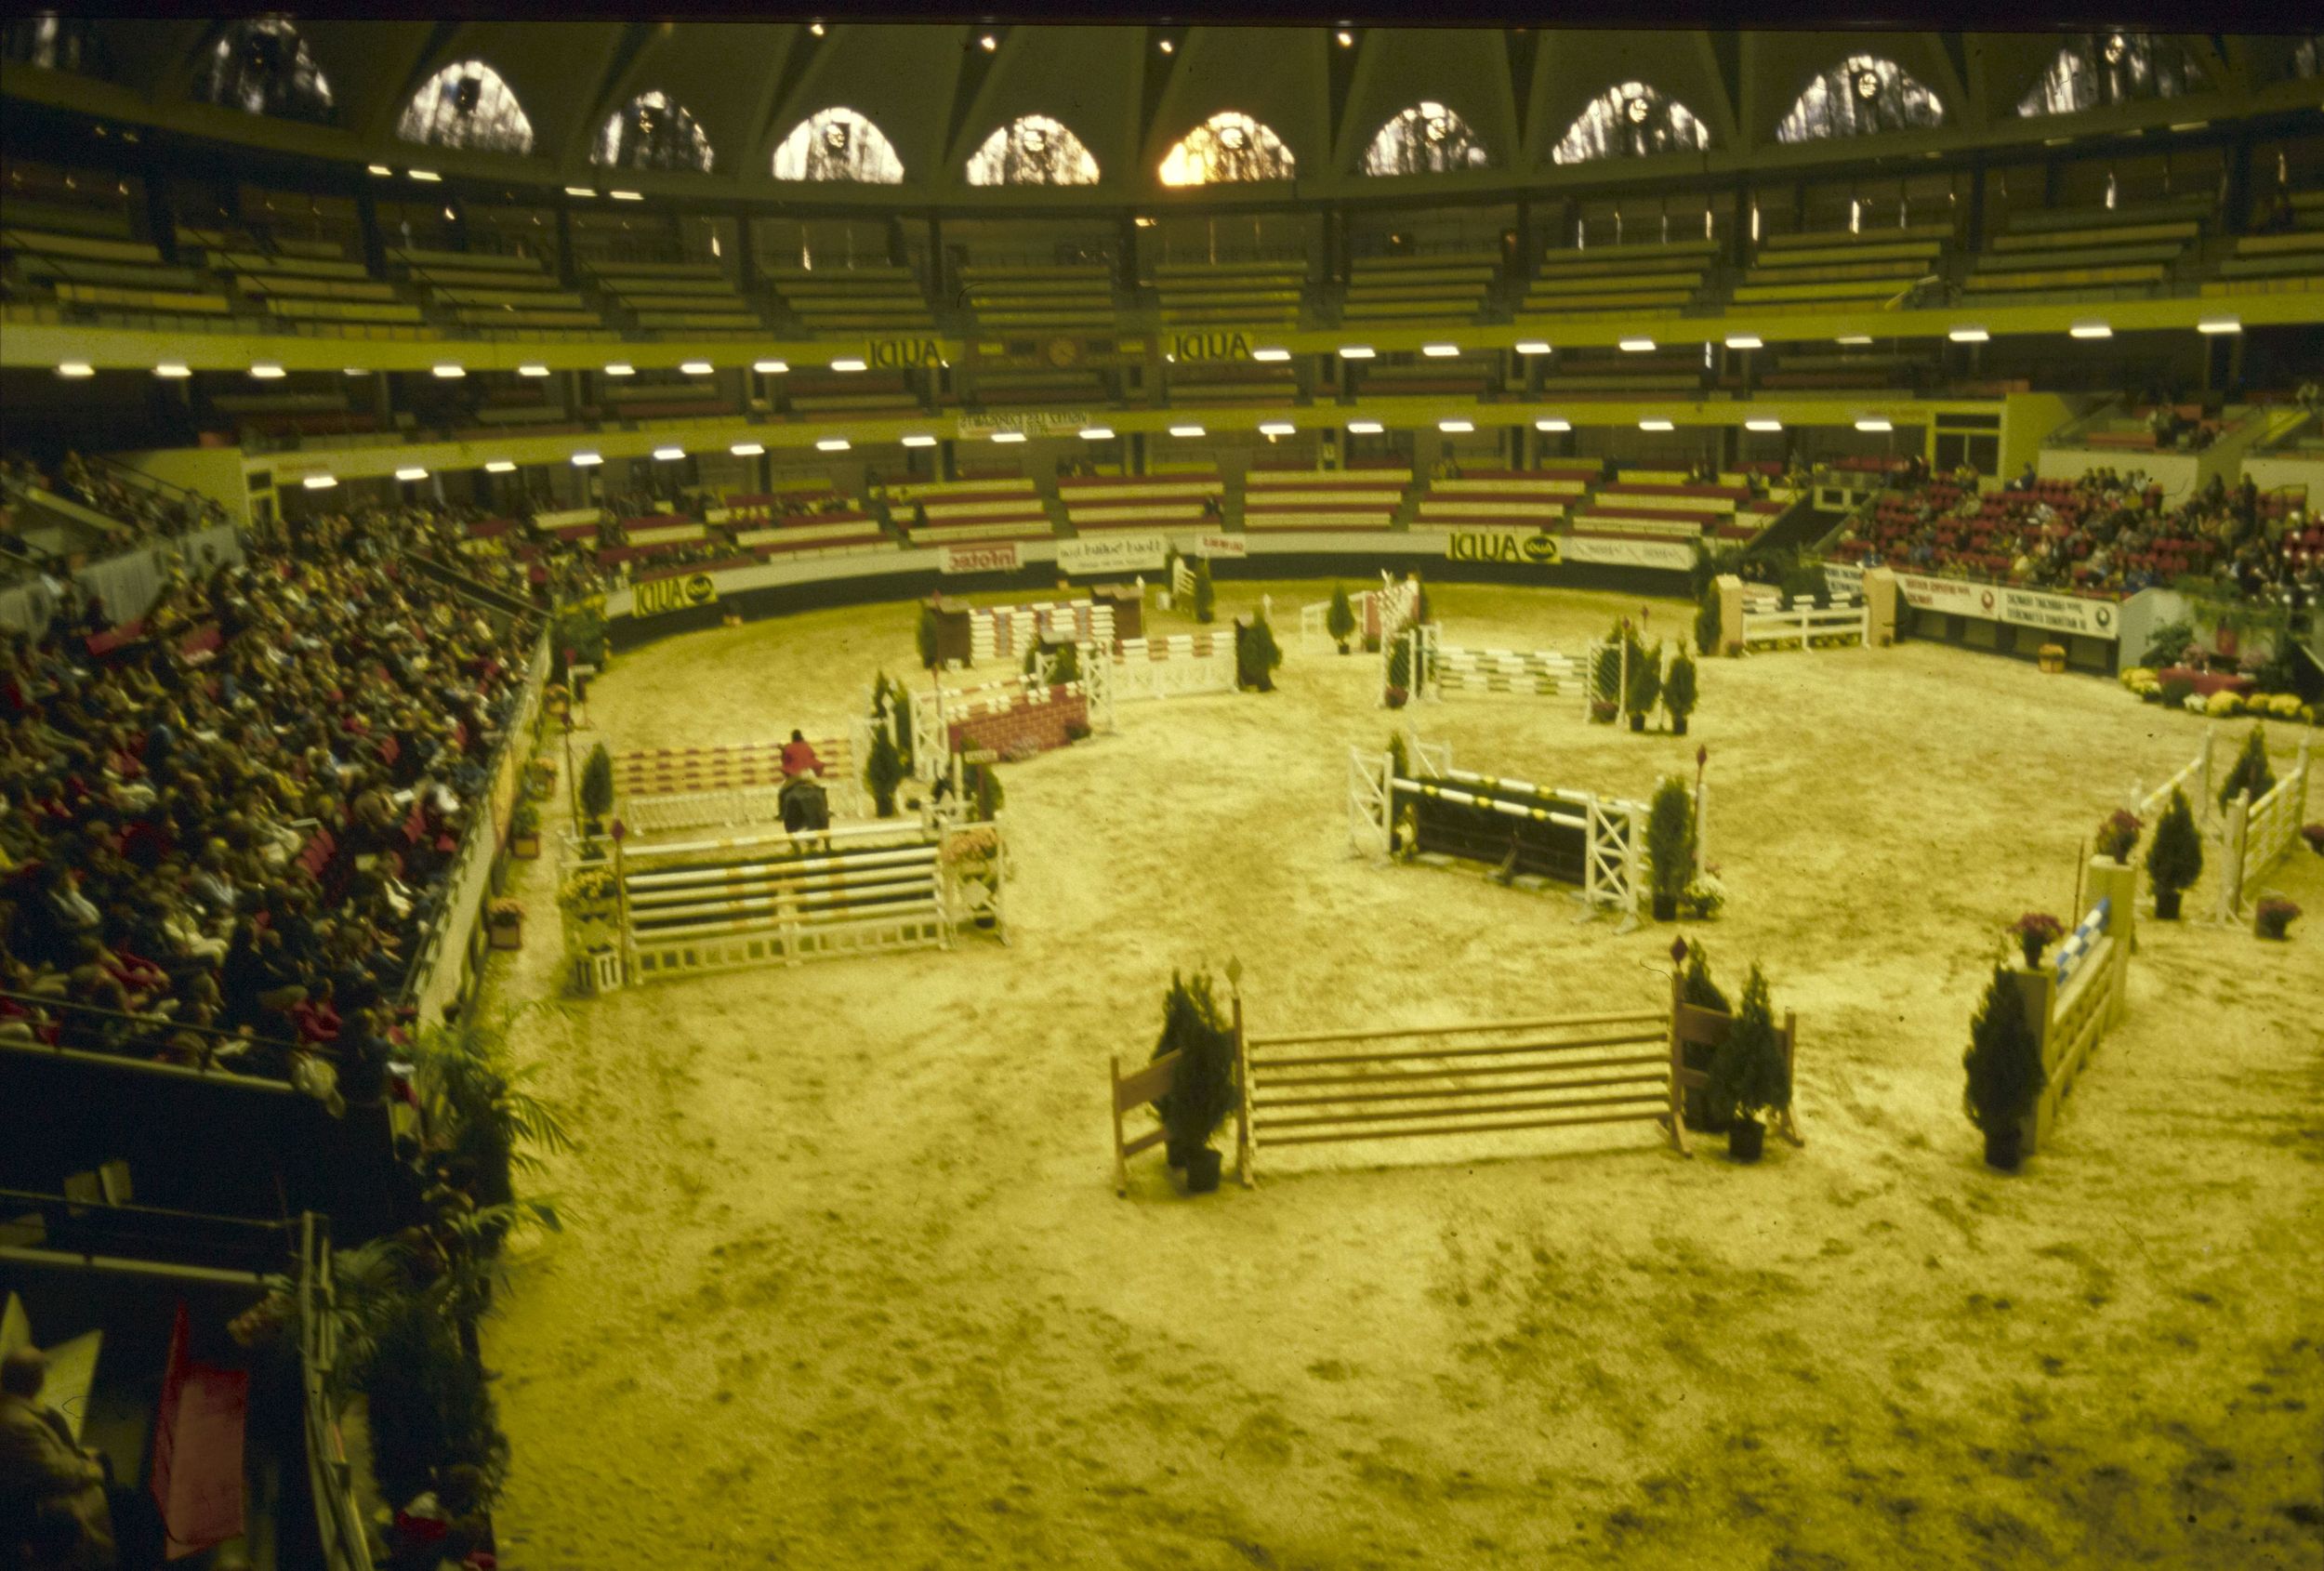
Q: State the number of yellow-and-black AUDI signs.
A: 4